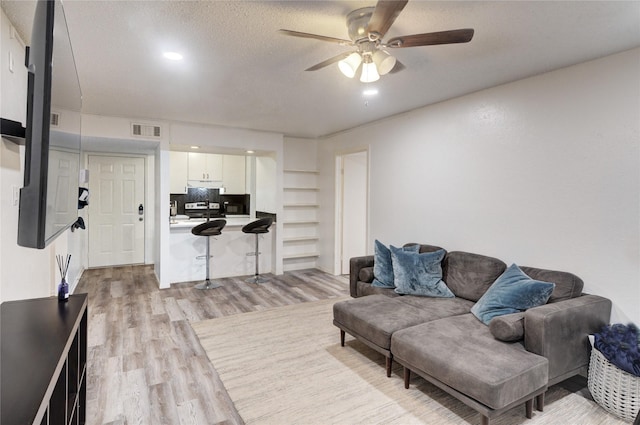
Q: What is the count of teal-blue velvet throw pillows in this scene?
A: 3